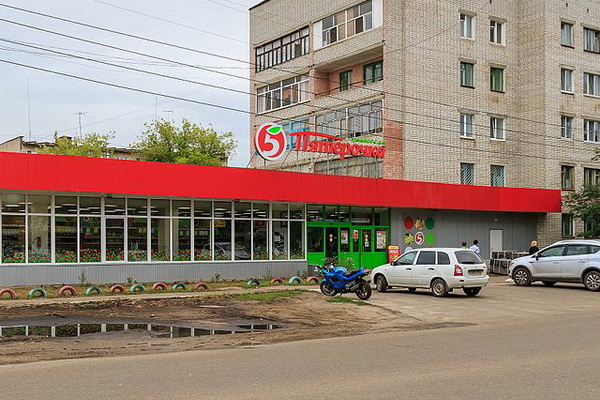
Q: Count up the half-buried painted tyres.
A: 13